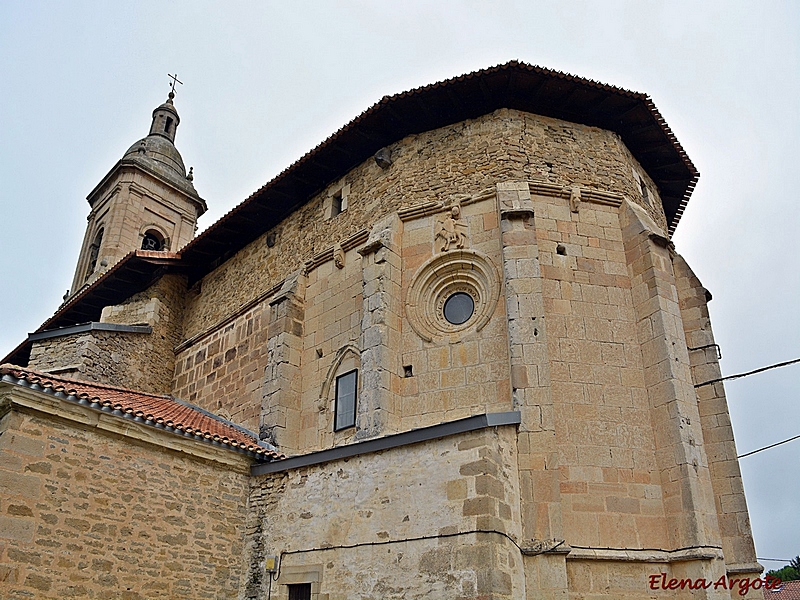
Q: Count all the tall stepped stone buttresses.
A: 5